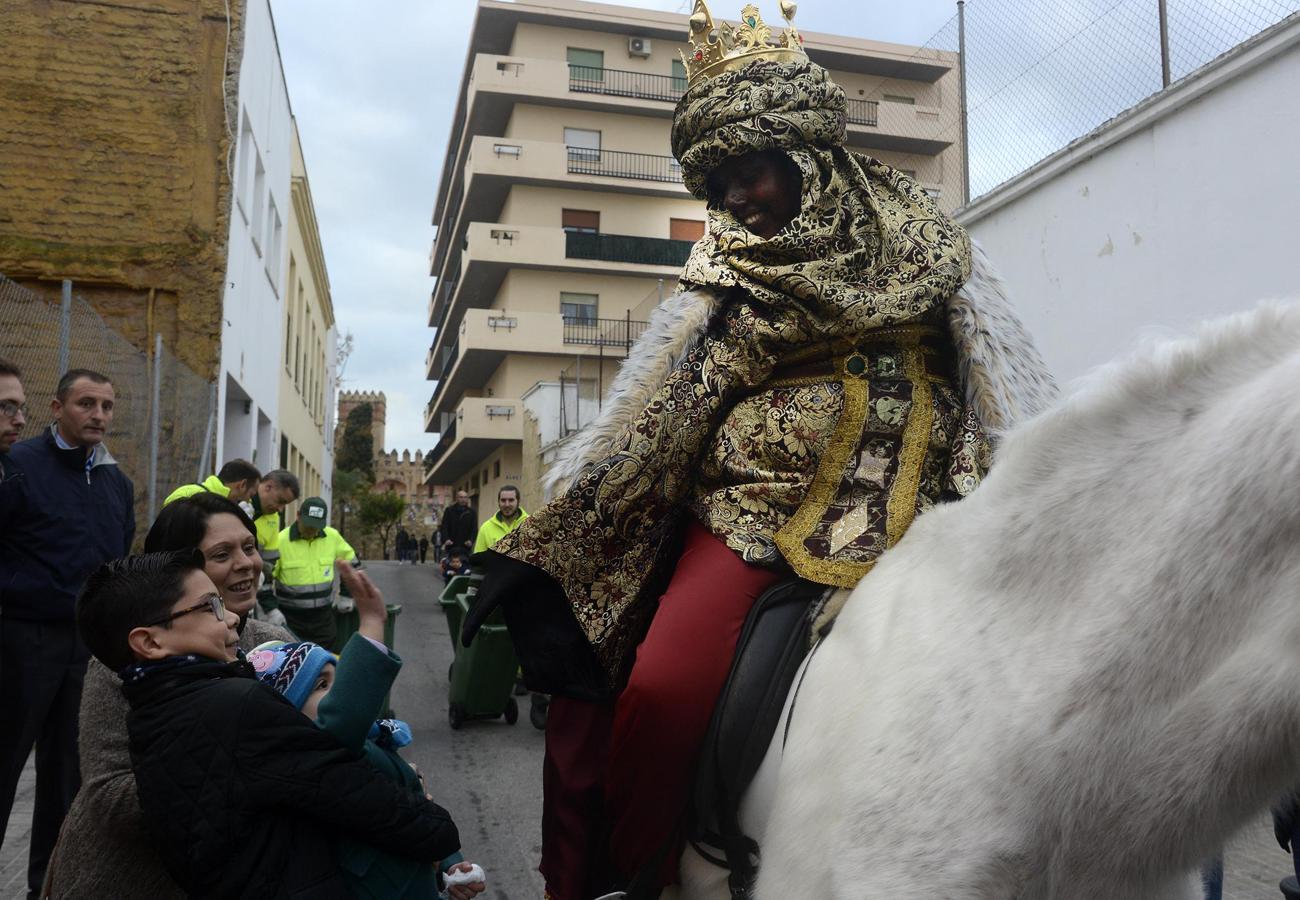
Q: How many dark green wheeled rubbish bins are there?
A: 3